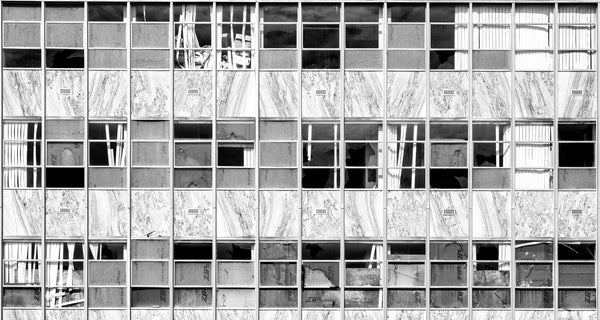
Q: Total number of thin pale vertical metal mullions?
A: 15